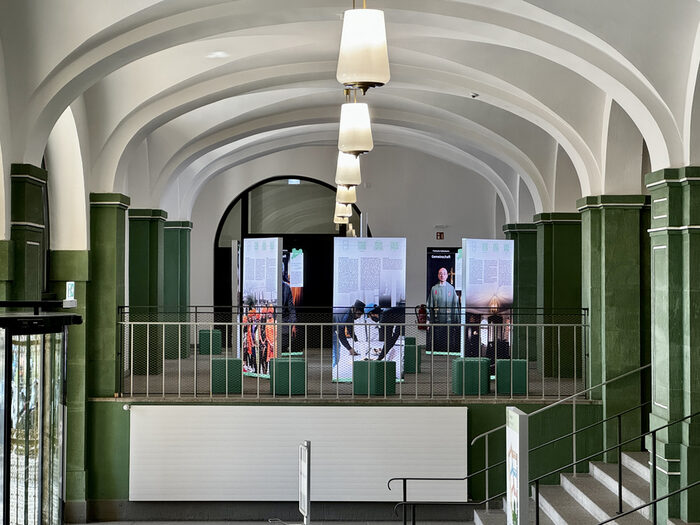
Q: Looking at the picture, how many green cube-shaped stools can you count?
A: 8